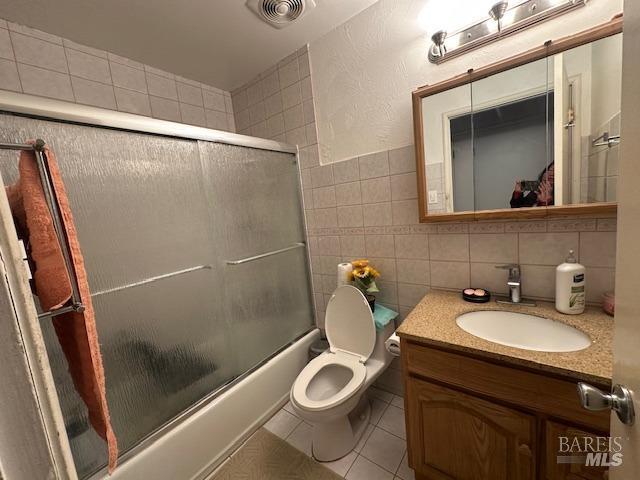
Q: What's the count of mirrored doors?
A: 3